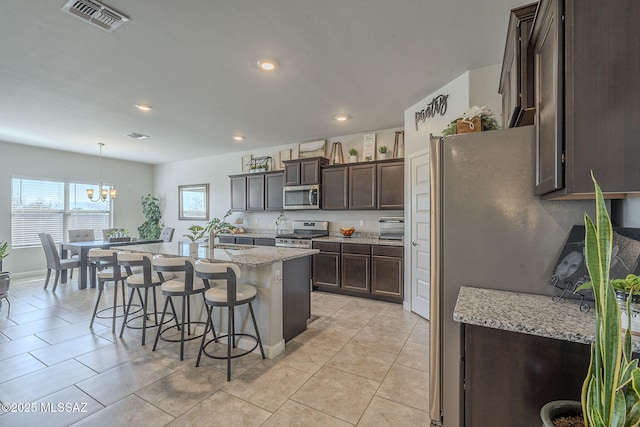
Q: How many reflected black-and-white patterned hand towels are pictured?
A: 0